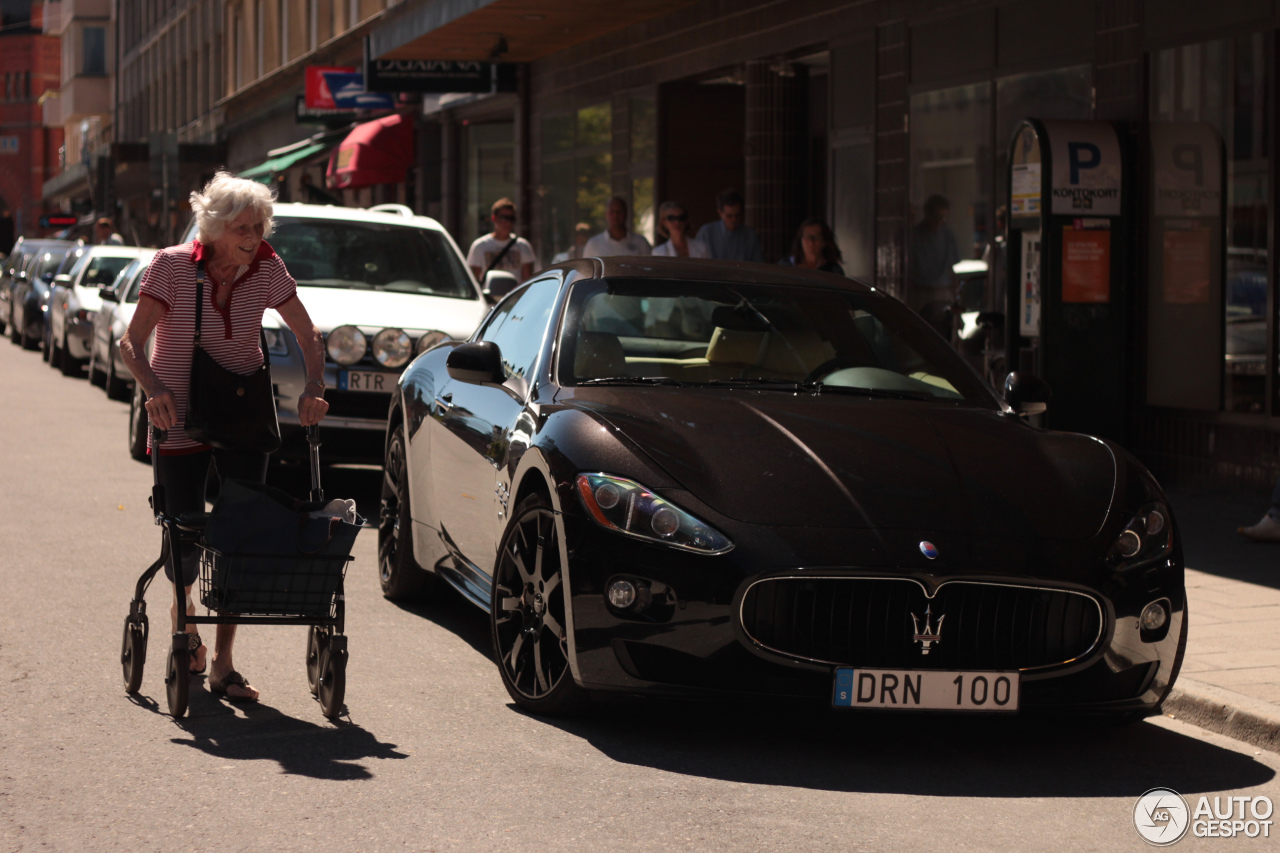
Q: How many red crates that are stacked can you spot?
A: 0